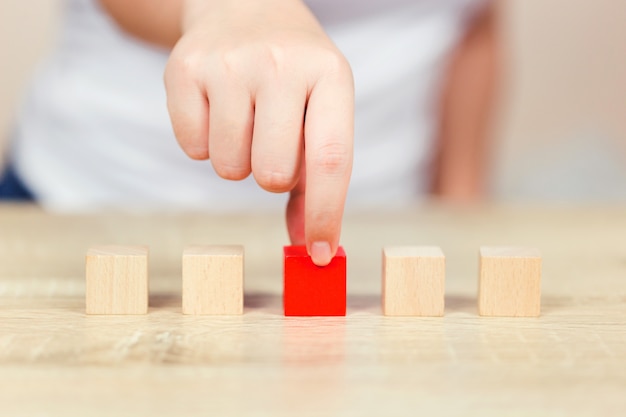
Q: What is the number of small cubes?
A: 5